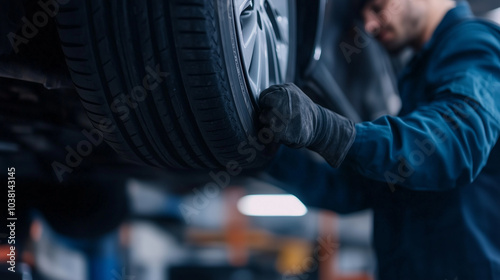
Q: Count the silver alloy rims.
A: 1